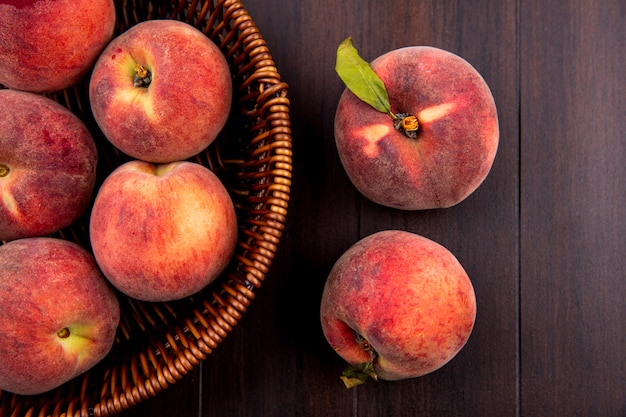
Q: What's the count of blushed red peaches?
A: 7